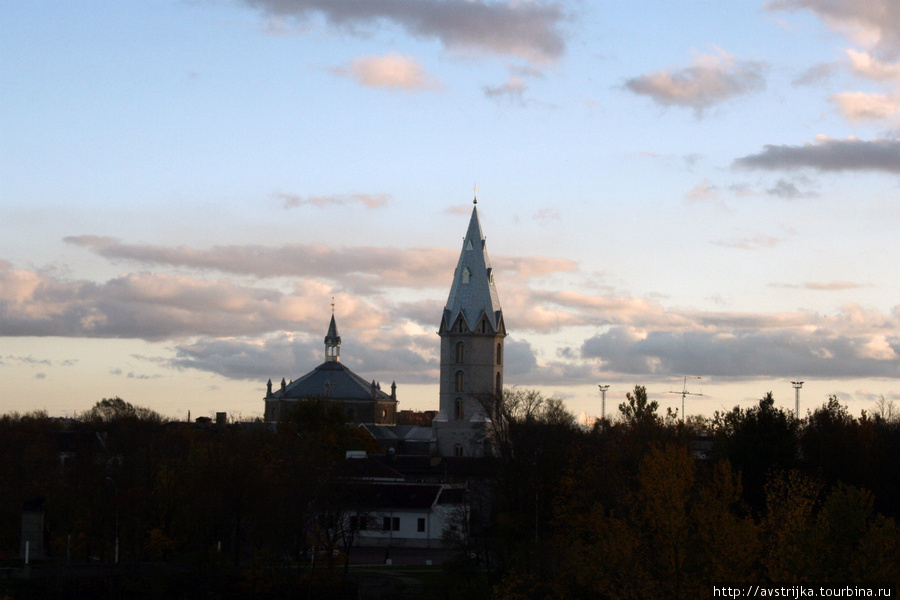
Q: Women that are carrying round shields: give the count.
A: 0